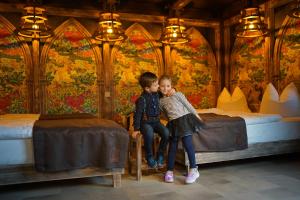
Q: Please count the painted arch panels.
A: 6